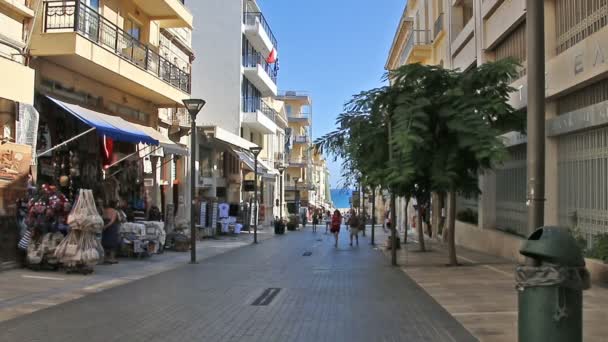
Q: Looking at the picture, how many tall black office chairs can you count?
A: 0